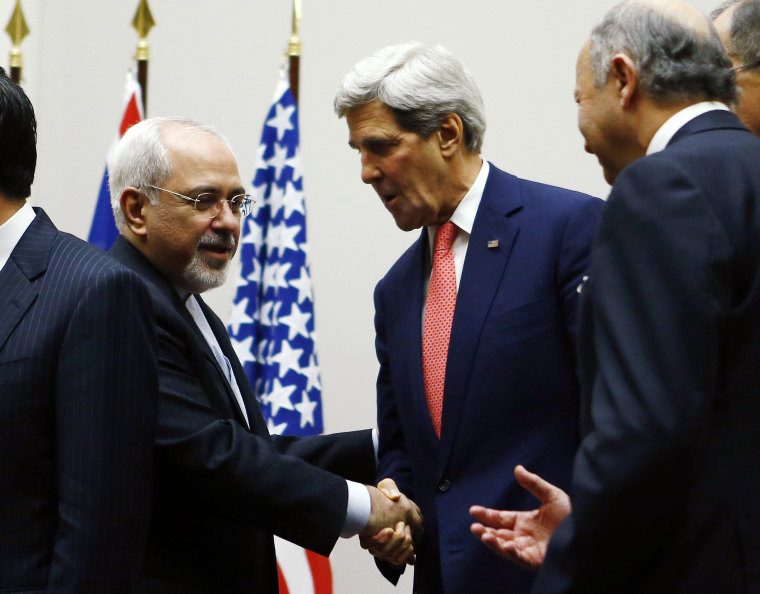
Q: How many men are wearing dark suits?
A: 4